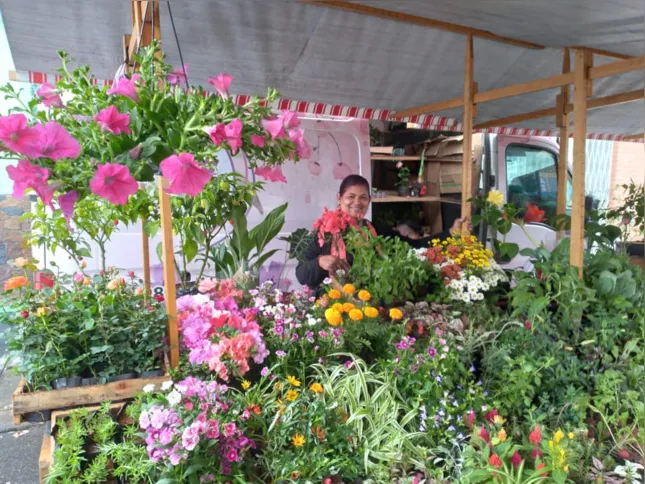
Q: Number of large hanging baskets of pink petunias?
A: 1